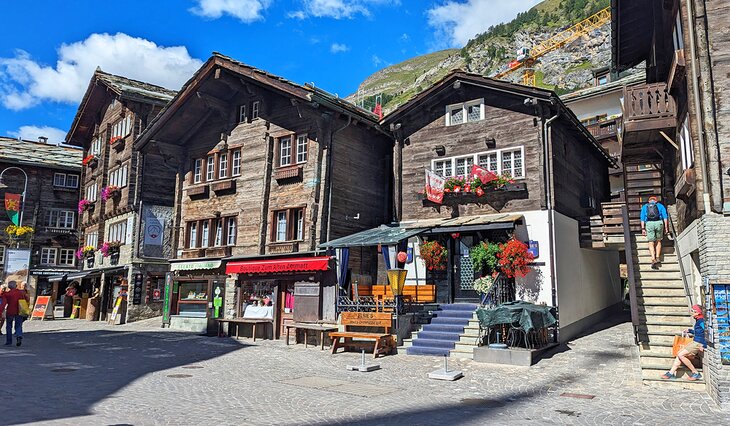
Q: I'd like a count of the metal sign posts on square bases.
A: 2